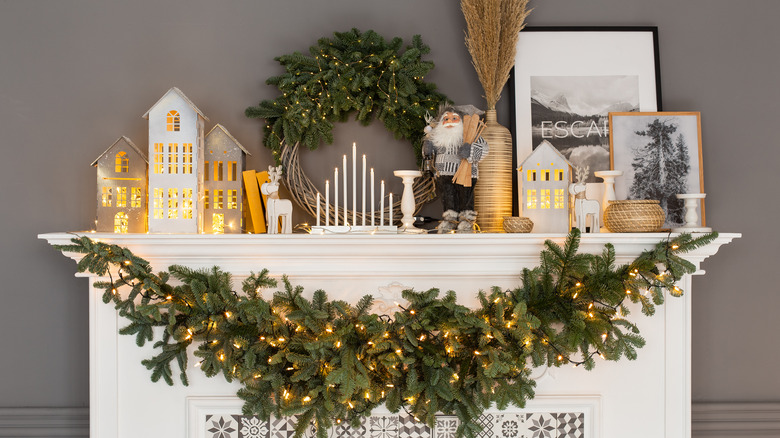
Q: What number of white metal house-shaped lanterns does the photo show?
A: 4